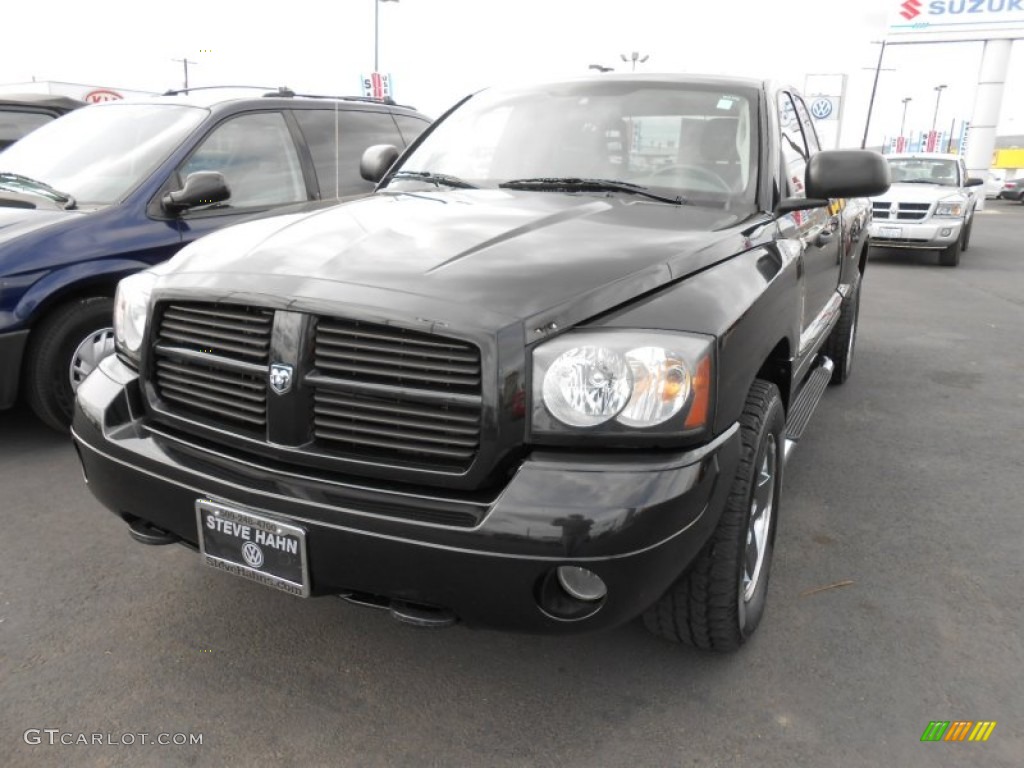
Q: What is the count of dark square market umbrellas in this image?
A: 0